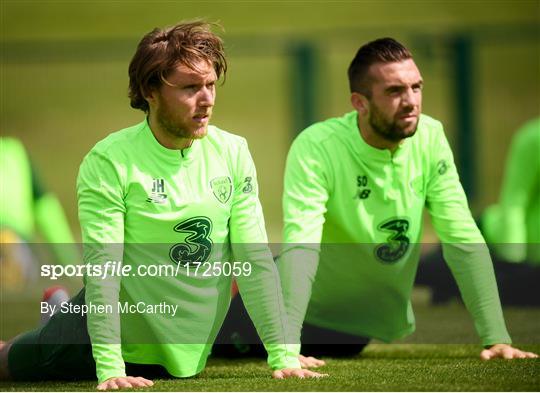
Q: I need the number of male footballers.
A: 2